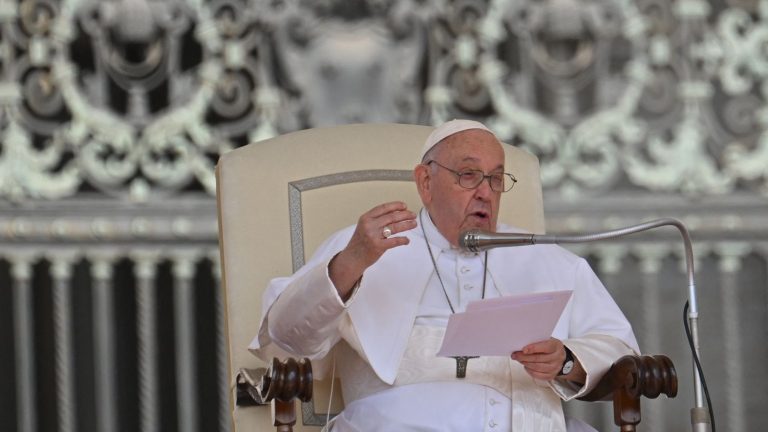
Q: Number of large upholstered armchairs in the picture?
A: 1